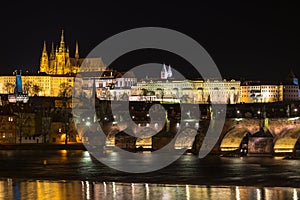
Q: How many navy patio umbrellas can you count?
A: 0